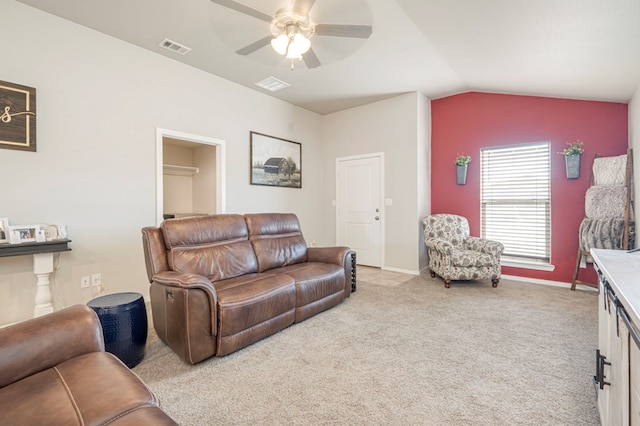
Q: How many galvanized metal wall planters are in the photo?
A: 2